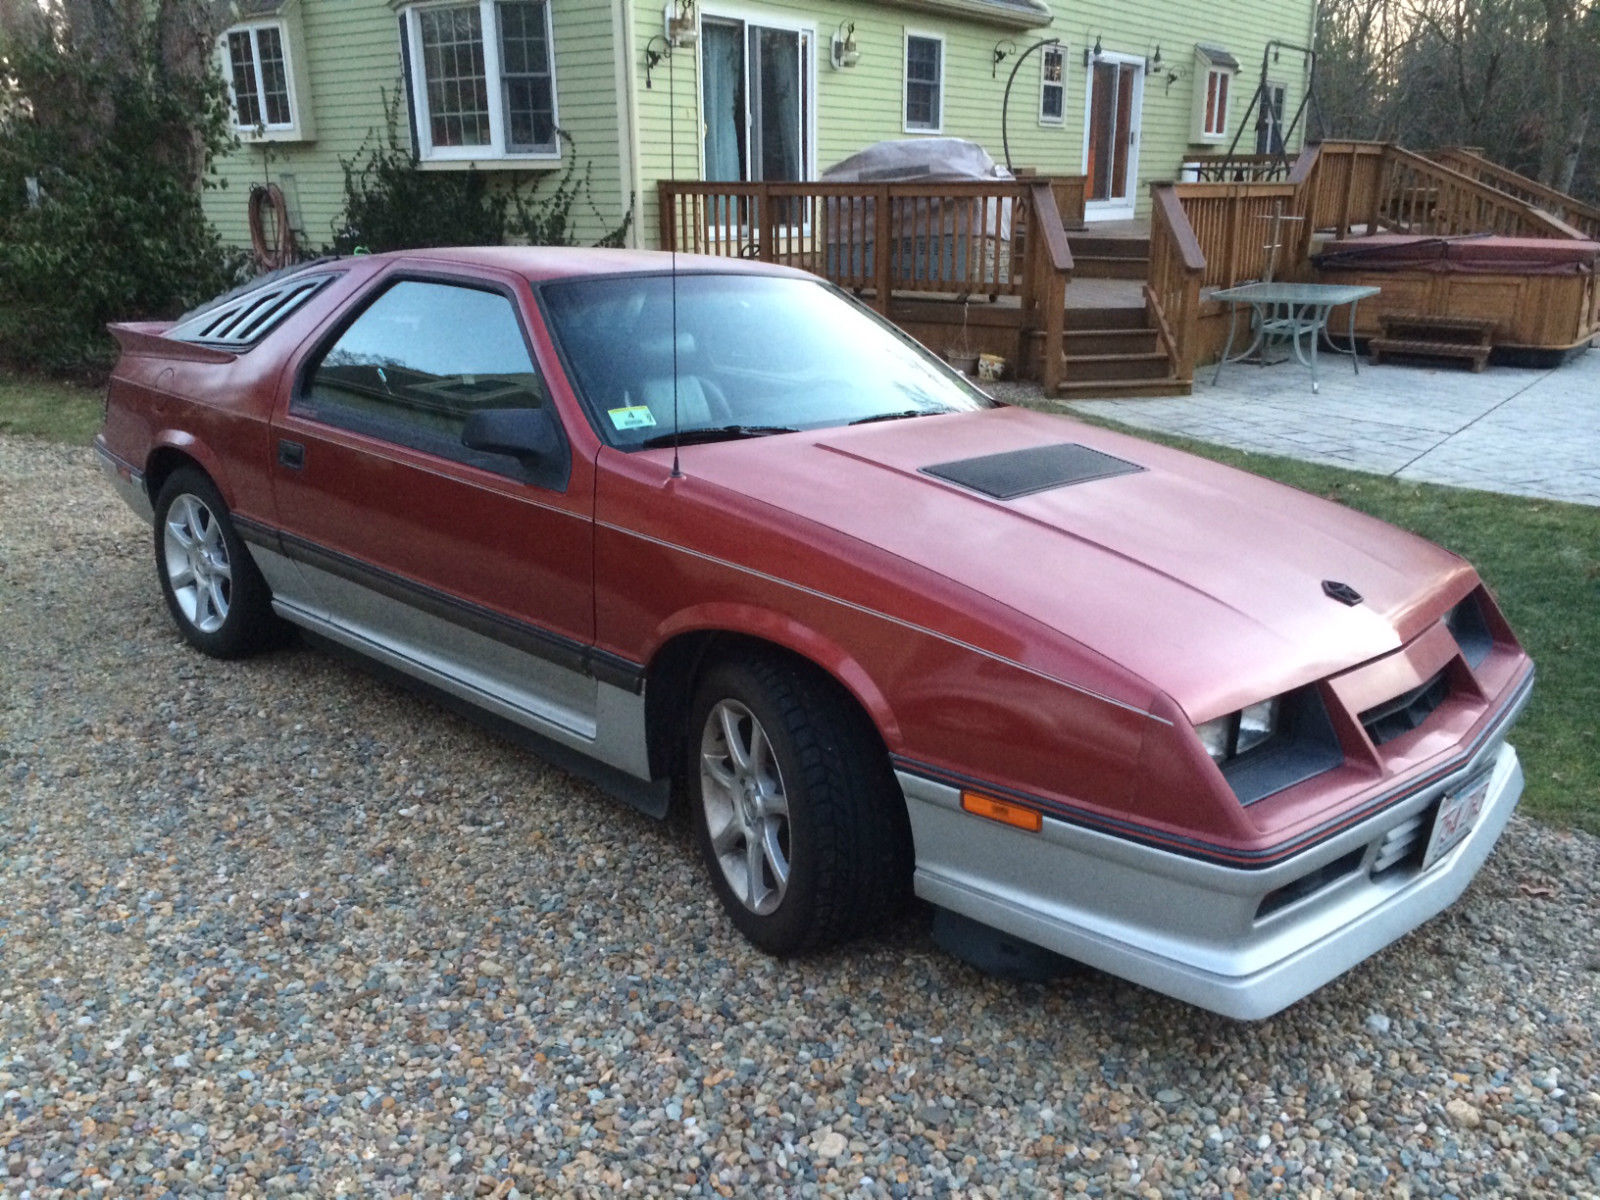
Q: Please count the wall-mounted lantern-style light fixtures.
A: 4